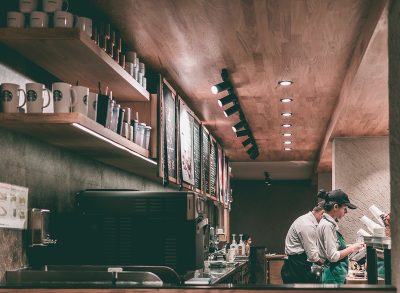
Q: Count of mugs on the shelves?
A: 11